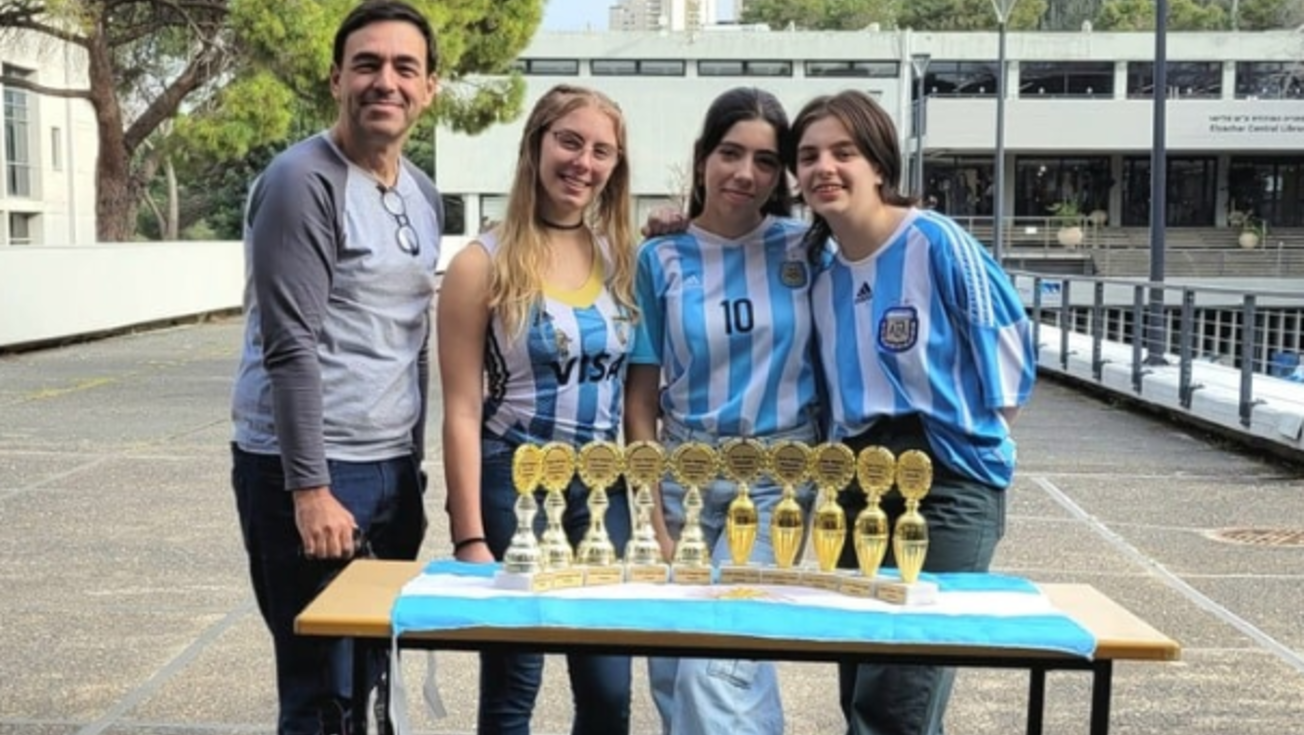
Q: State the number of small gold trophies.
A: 10